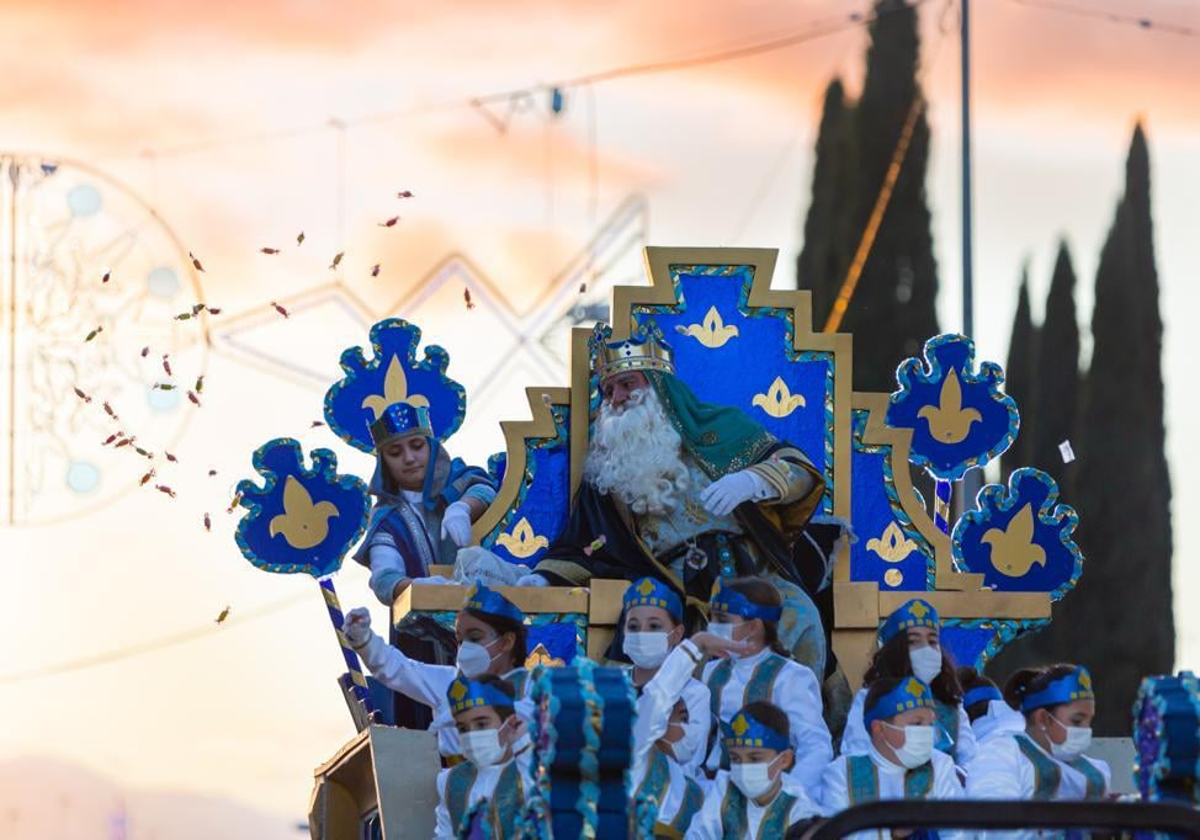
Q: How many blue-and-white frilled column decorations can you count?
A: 2